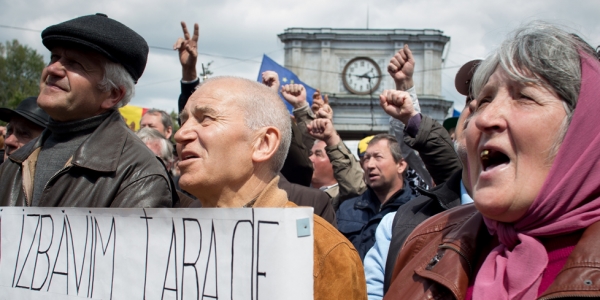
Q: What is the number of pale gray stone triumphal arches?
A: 1